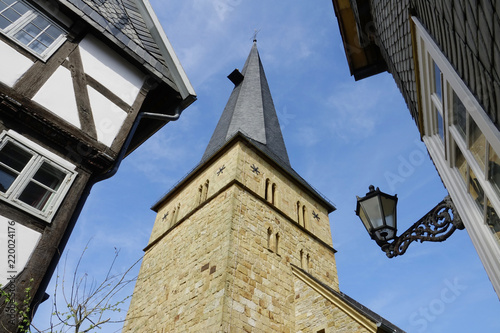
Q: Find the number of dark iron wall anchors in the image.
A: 4